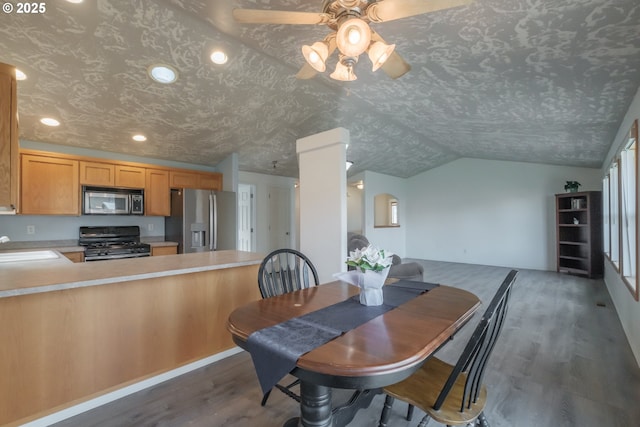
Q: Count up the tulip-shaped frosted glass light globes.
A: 4